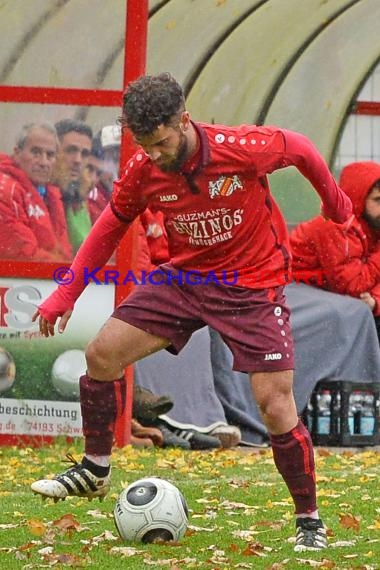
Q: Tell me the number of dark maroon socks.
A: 2